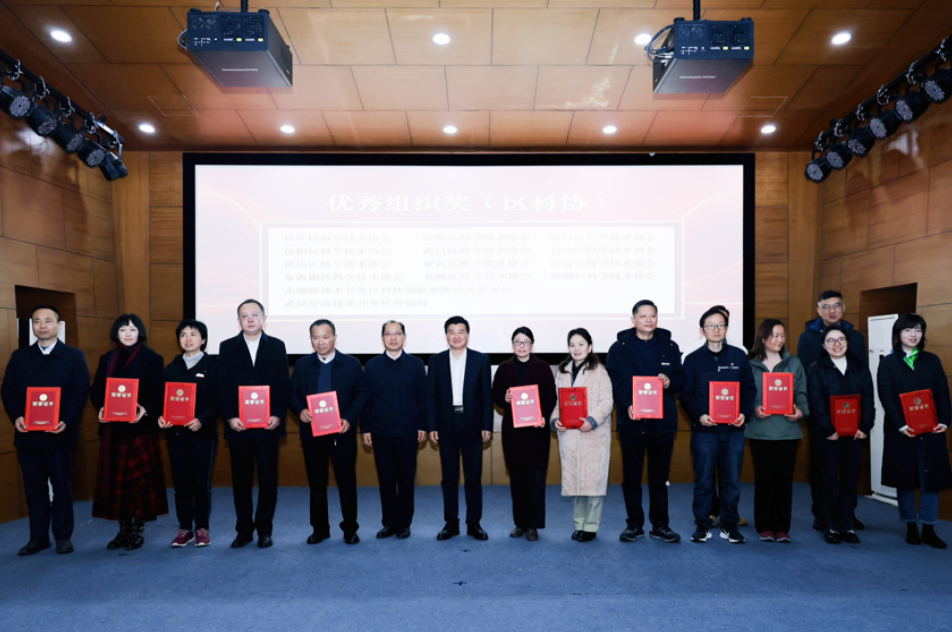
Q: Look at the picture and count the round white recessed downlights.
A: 9